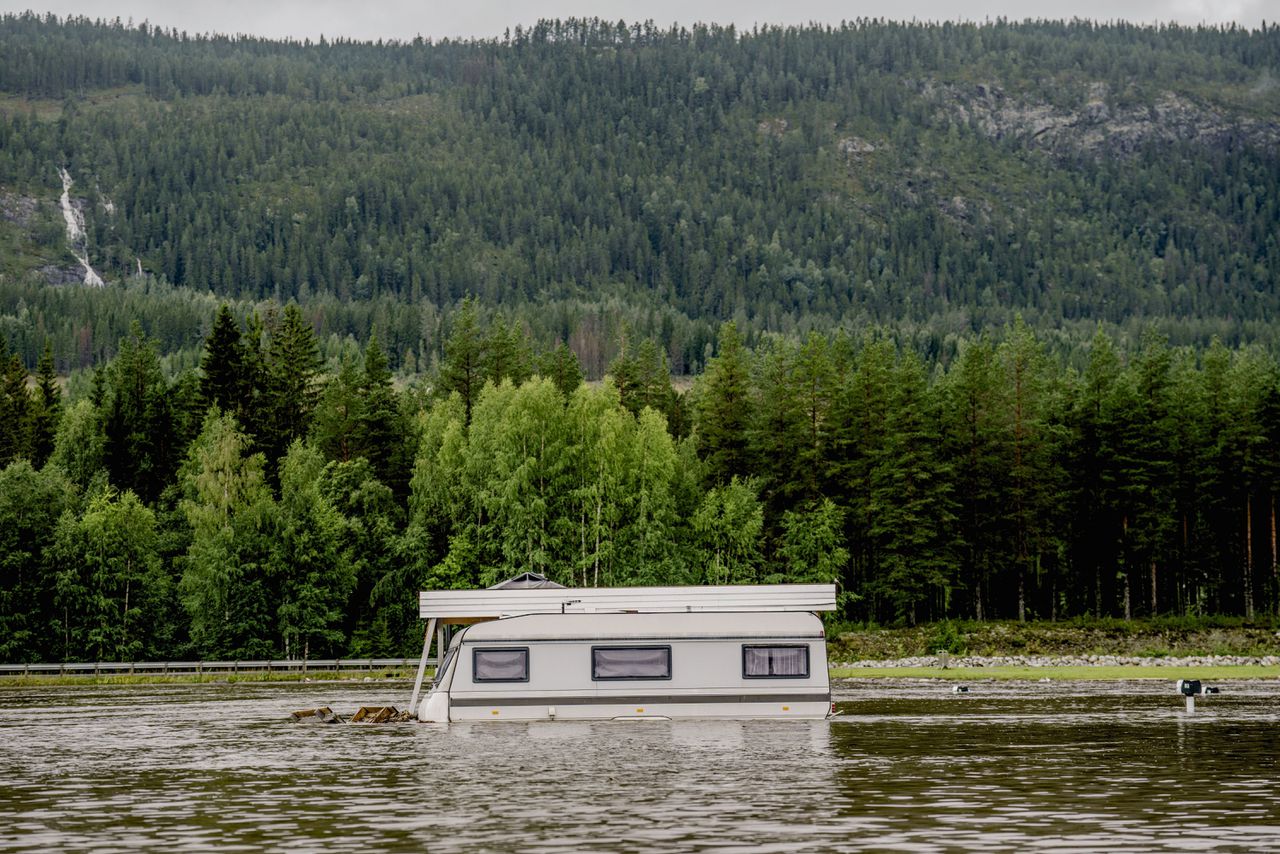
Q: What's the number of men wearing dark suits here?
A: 0